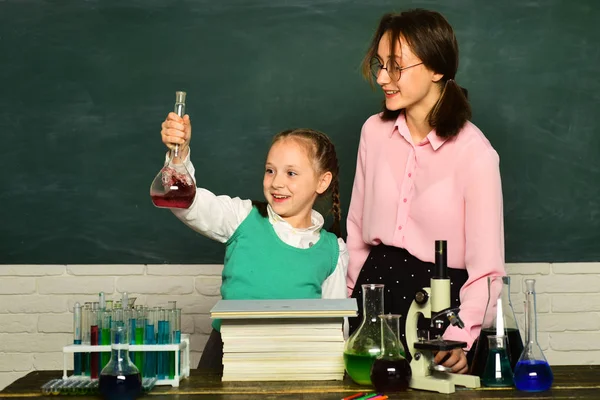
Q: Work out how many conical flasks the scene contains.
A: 2